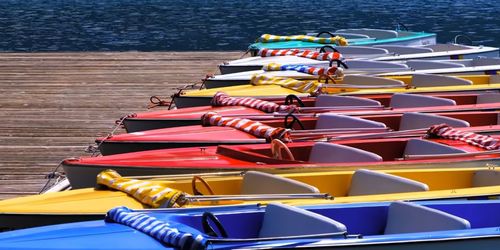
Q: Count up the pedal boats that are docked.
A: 9